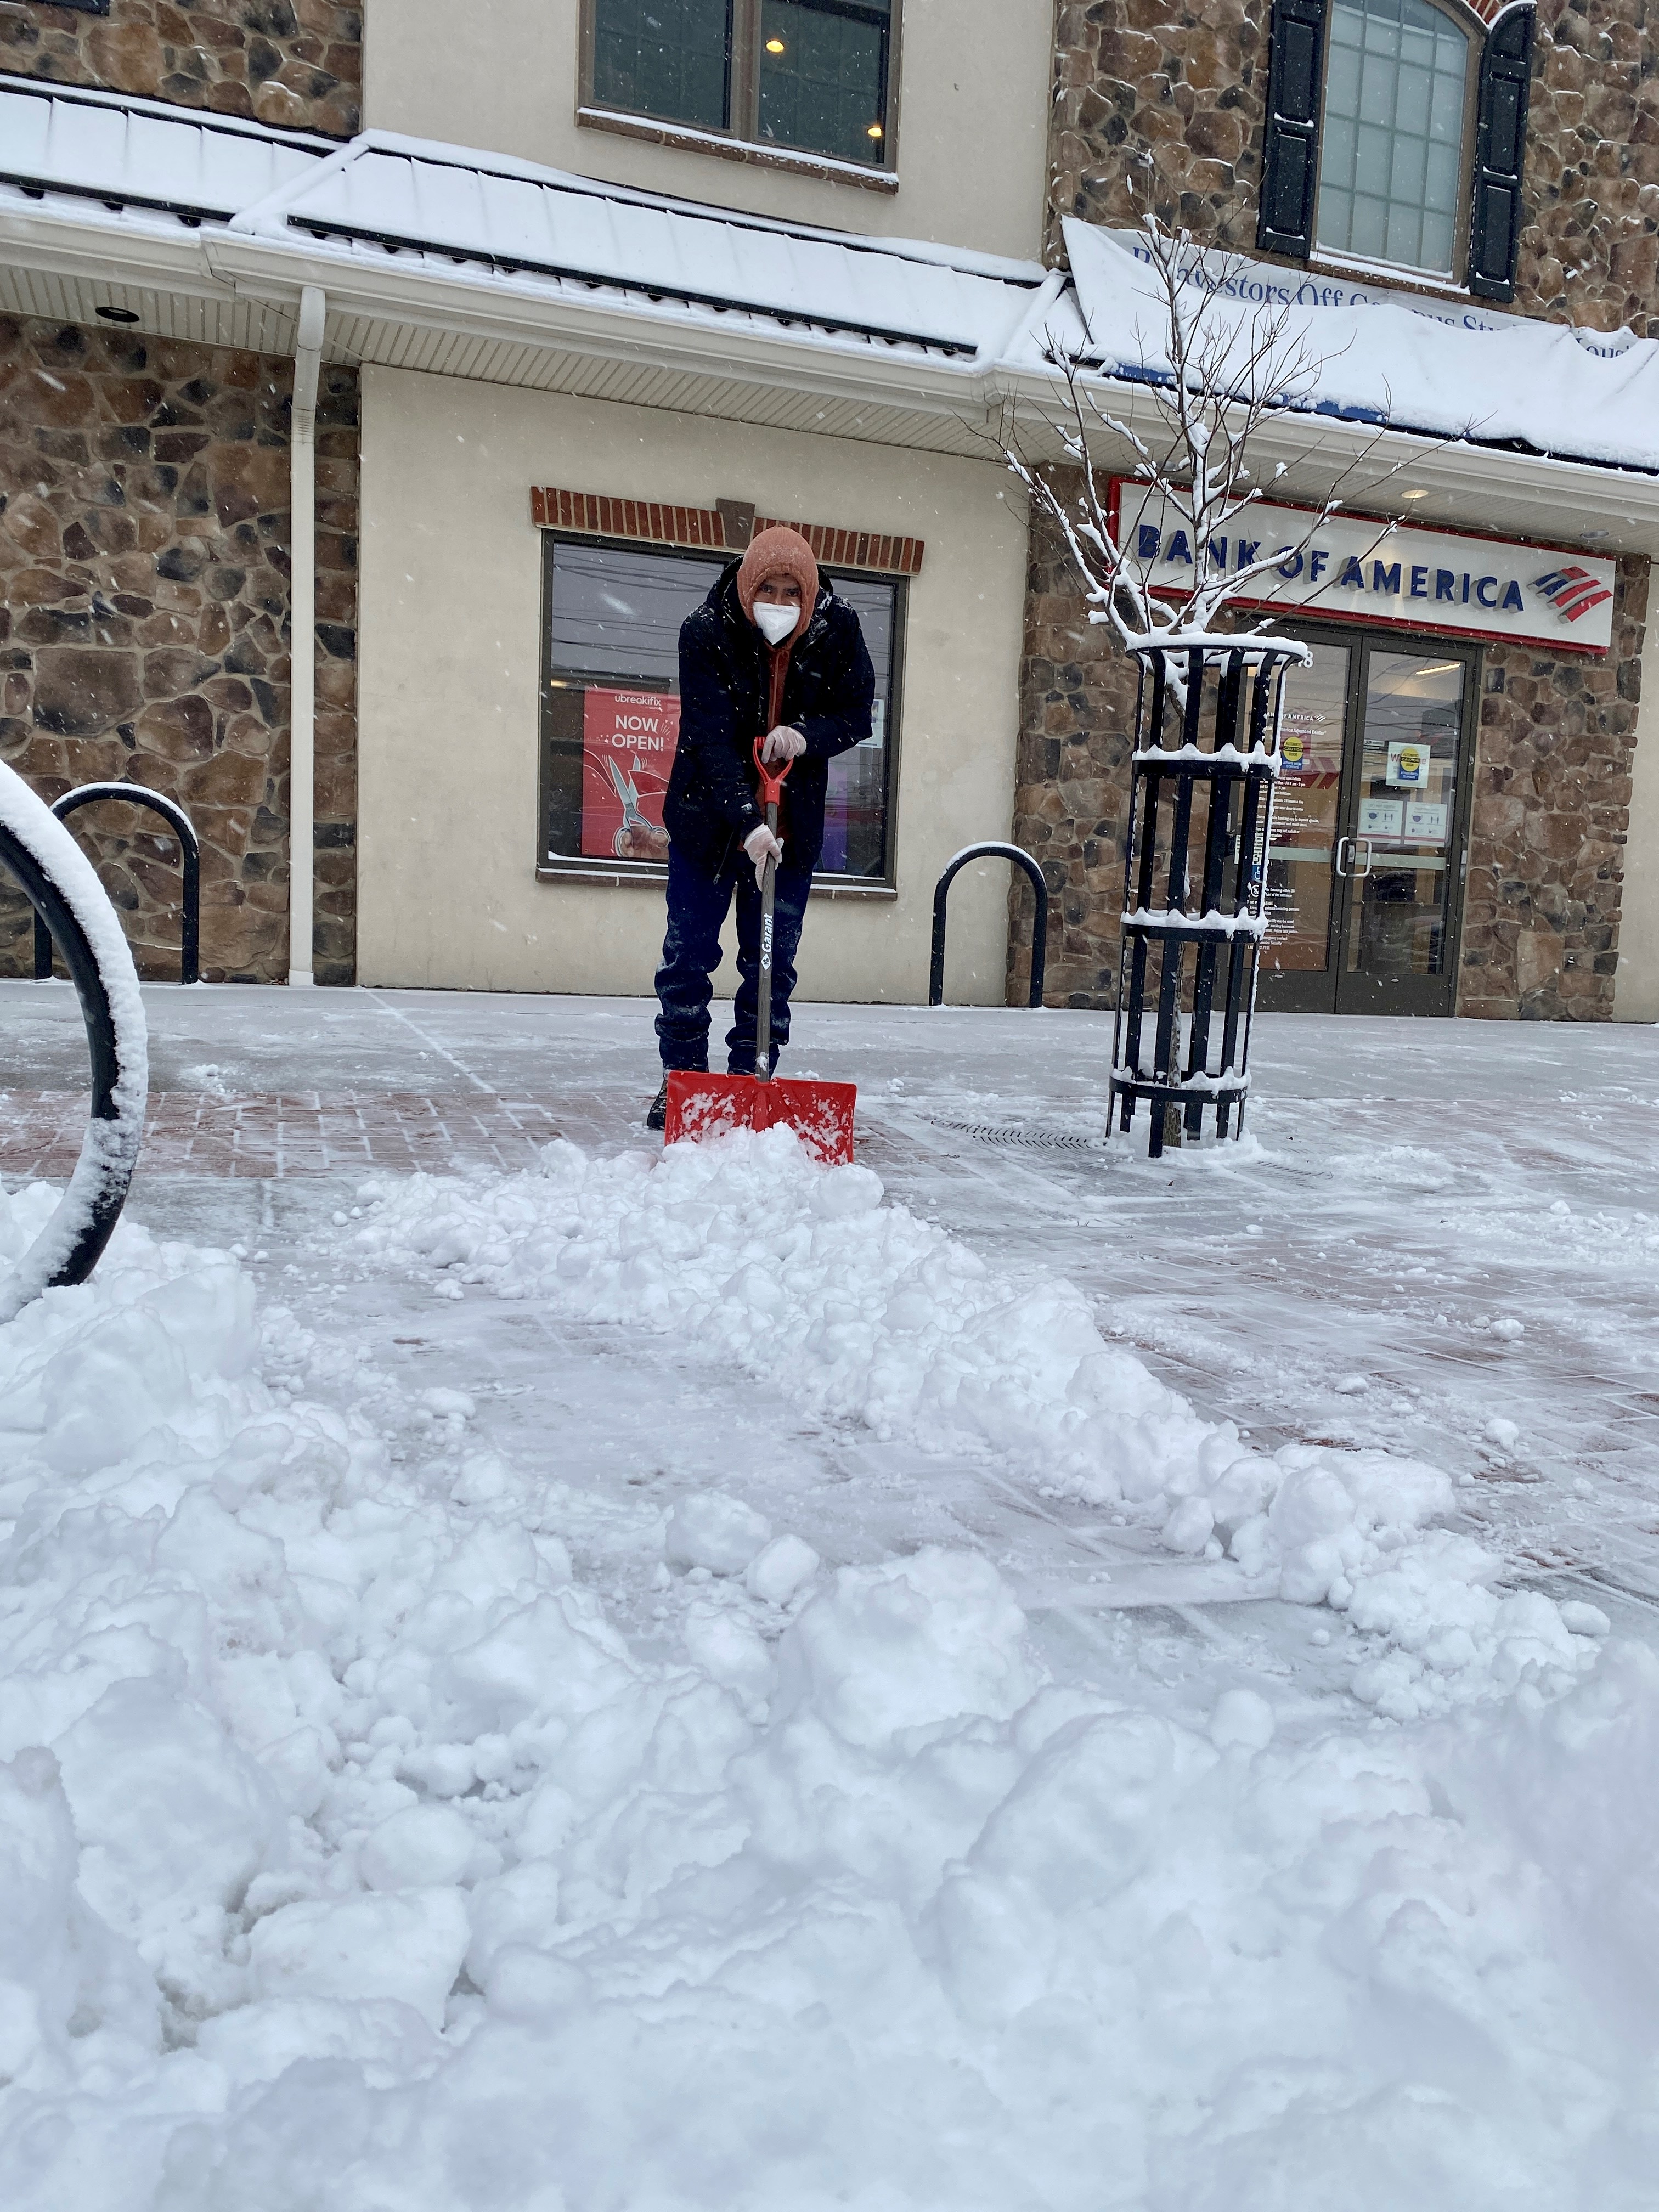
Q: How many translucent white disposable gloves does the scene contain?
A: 2